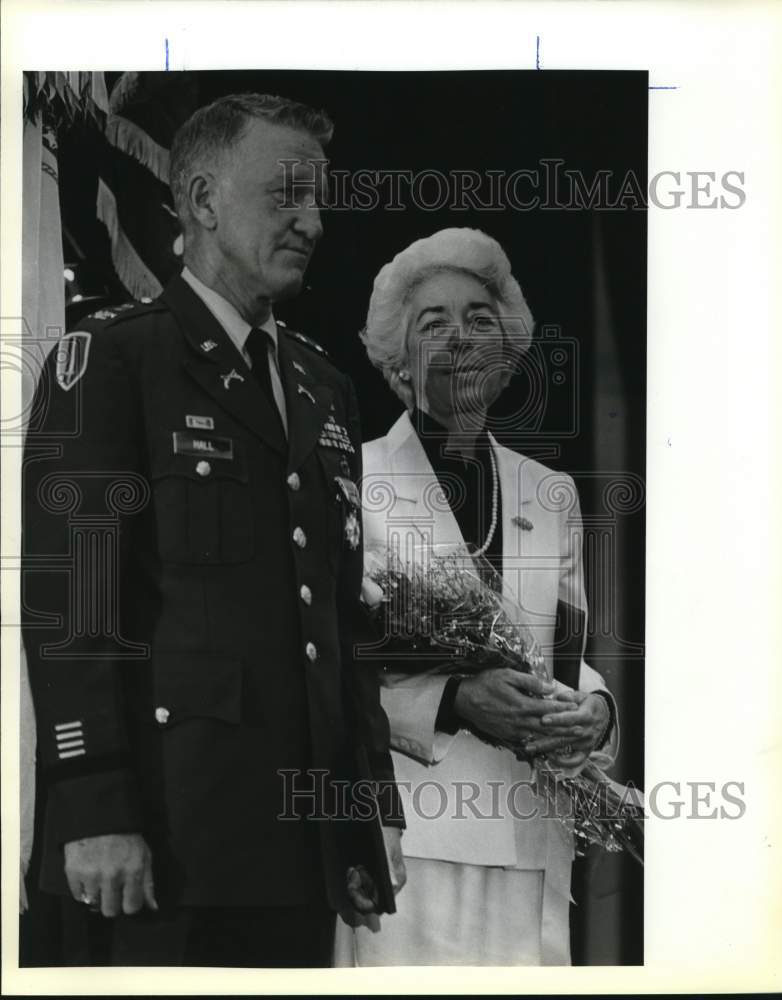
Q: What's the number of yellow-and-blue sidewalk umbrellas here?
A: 0